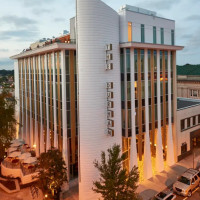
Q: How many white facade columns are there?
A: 12